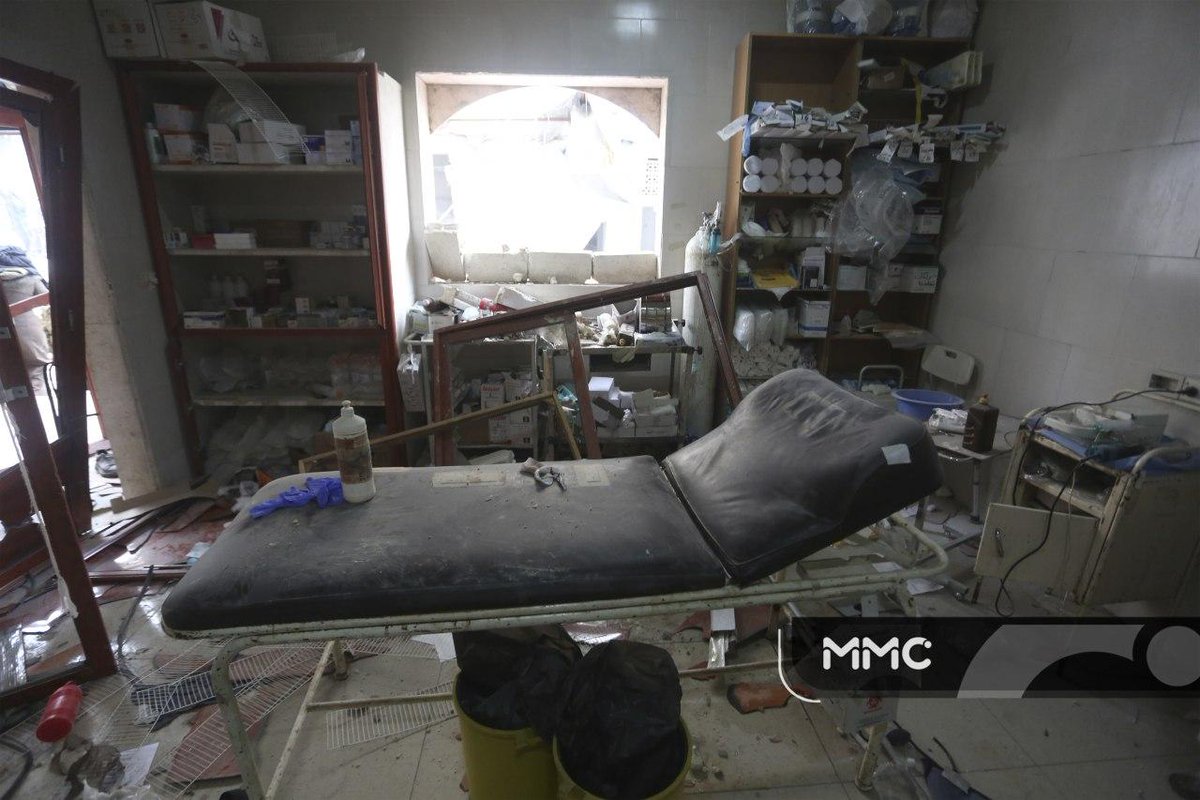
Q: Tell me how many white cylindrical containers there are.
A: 10